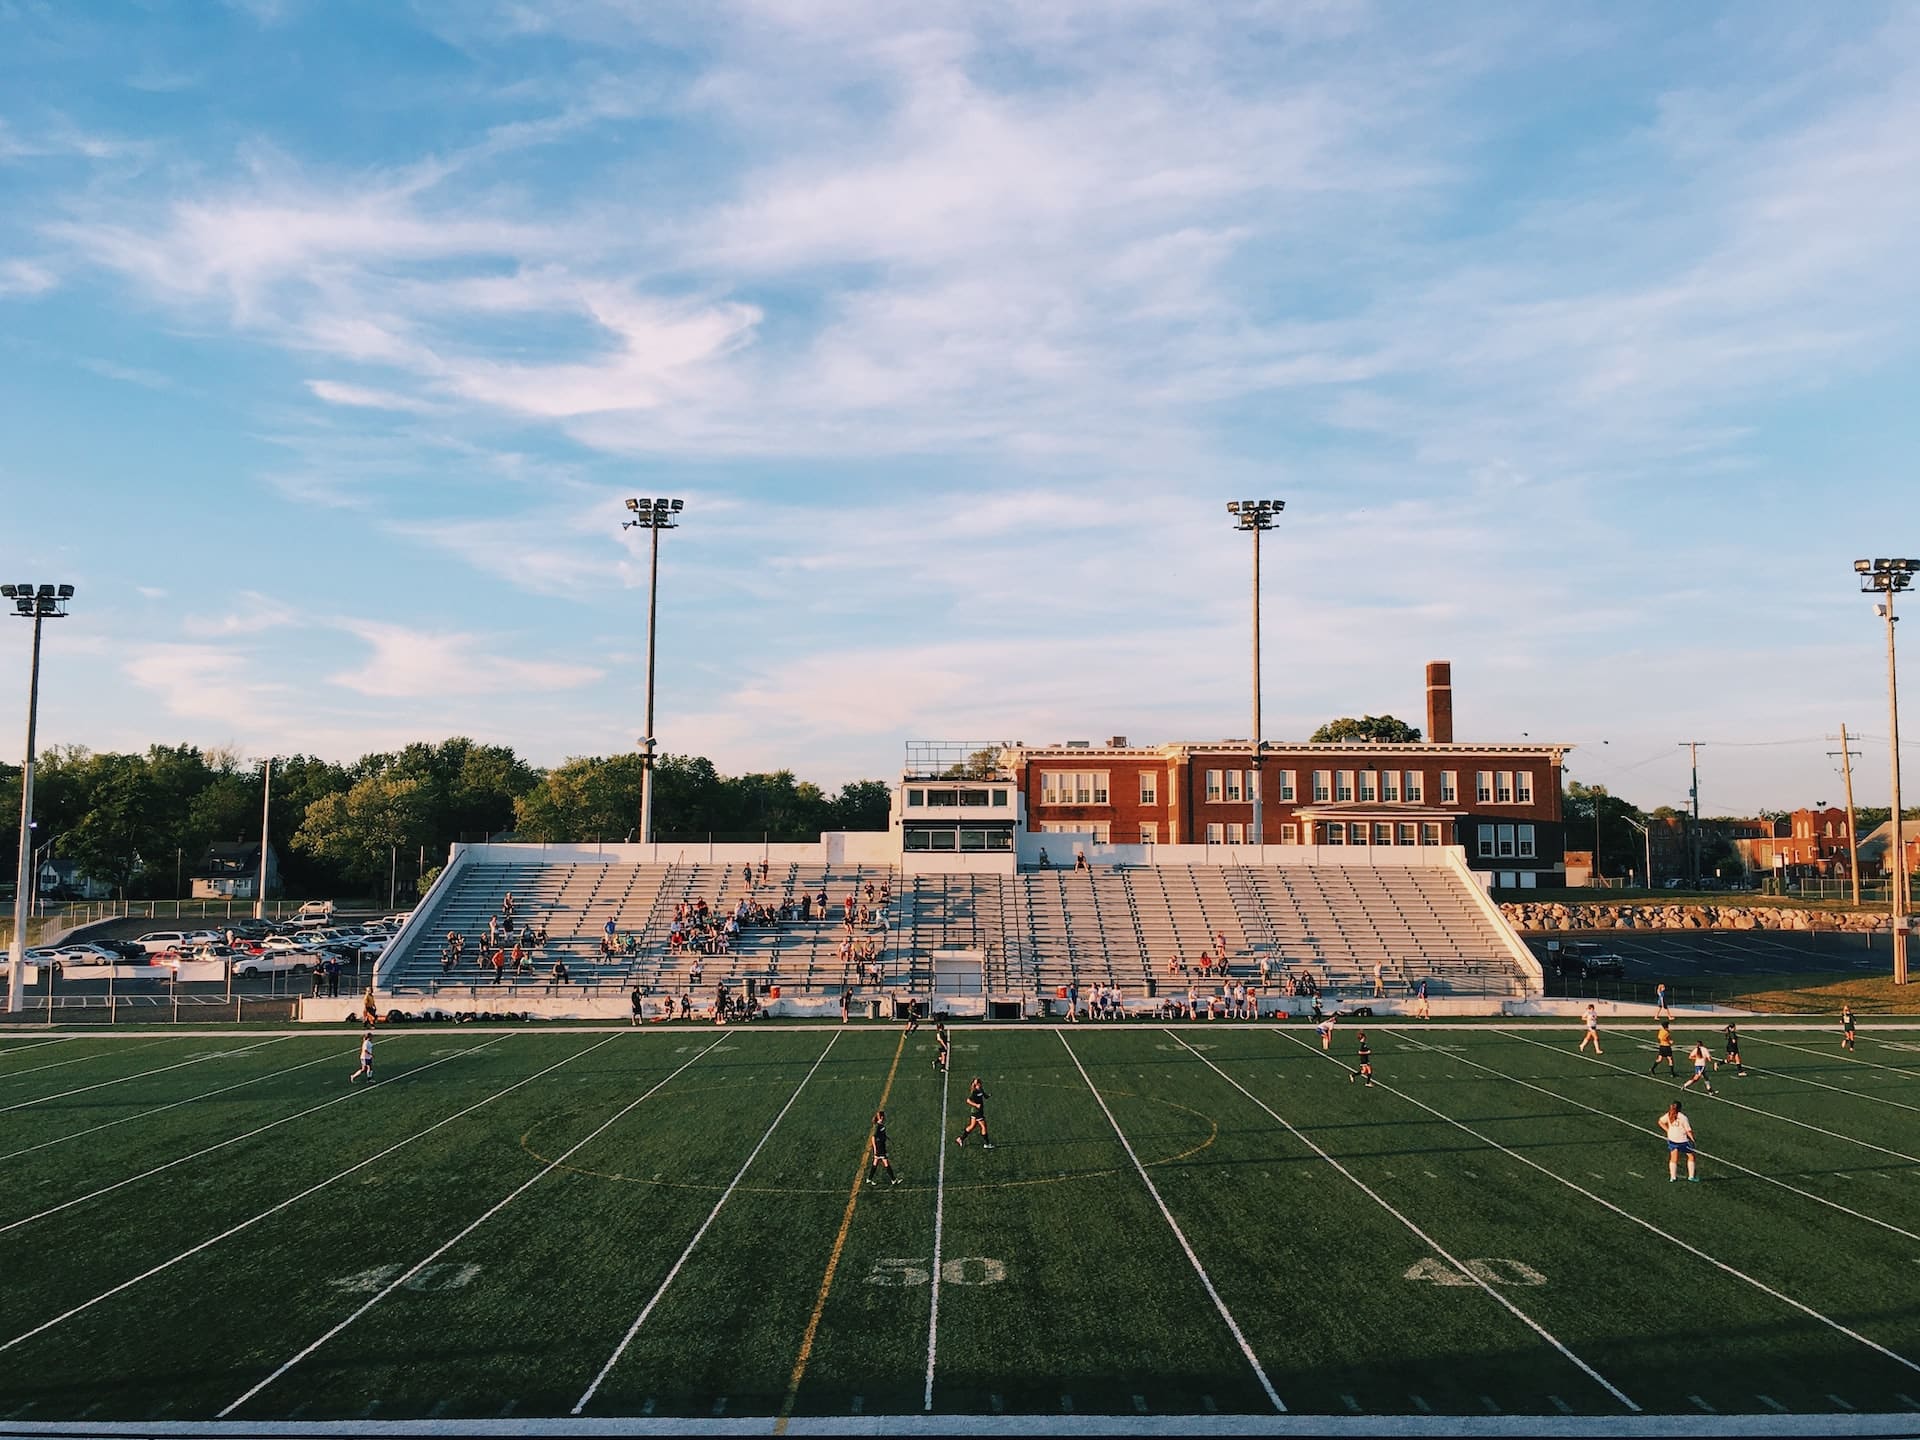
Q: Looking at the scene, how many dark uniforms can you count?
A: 7